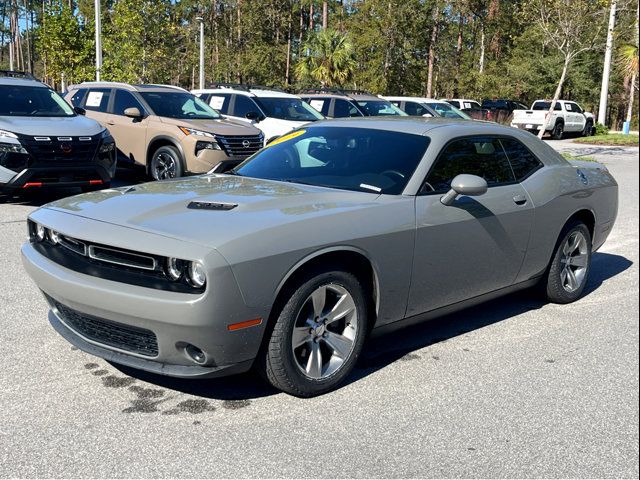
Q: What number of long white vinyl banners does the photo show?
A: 0